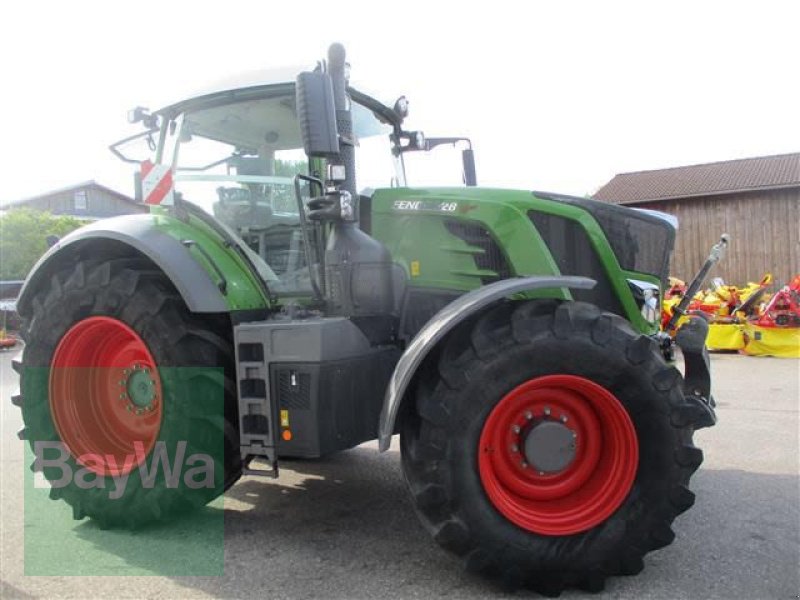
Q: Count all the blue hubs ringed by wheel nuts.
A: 0